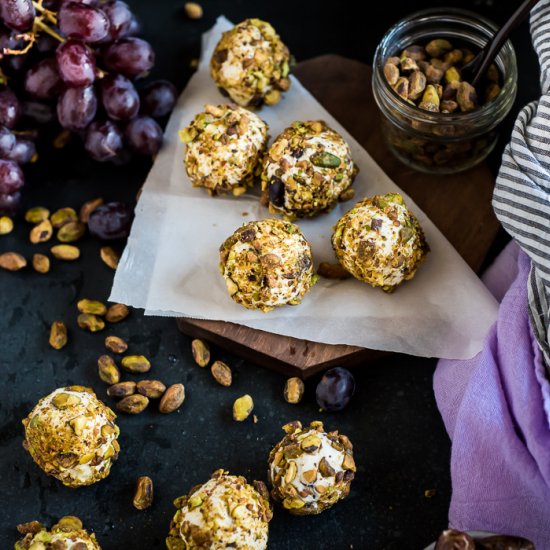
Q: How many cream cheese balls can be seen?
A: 9